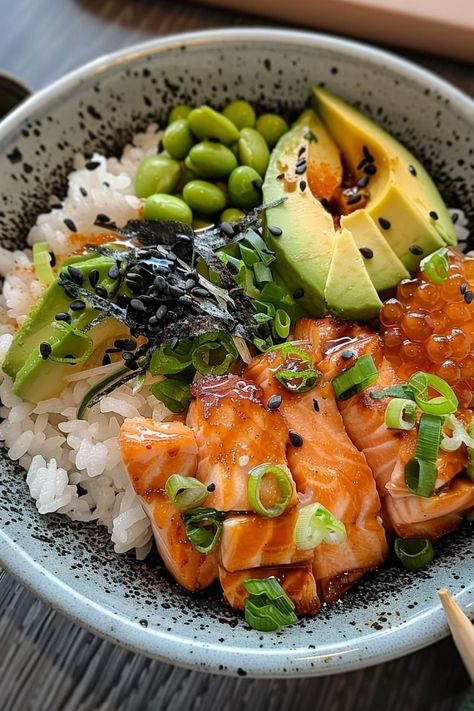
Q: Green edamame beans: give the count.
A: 12